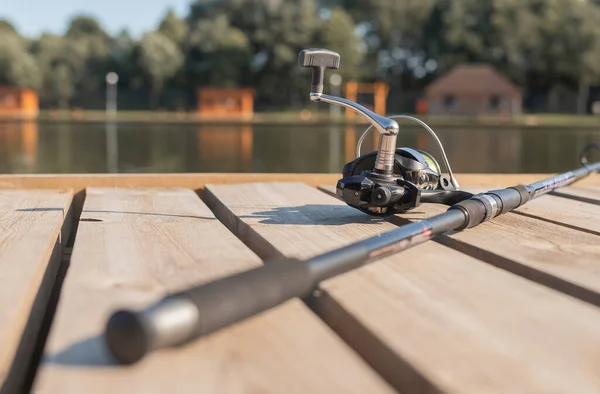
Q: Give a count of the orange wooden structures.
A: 3